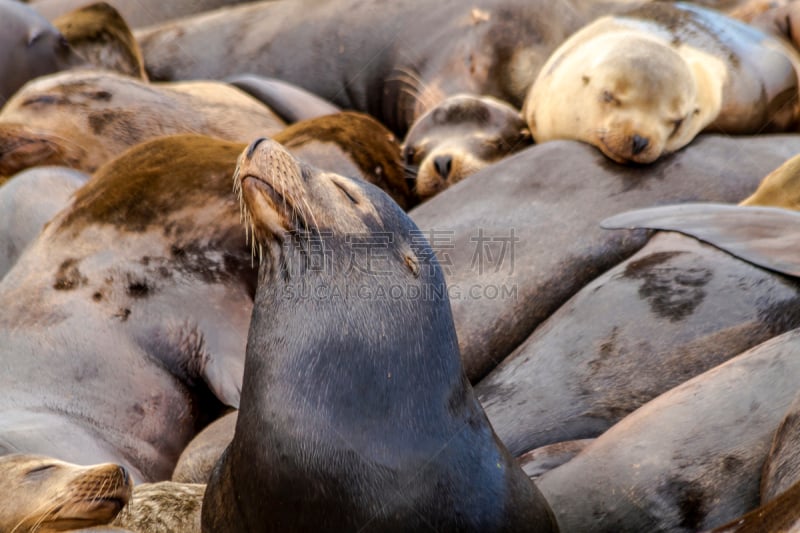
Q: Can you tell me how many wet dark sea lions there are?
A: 1